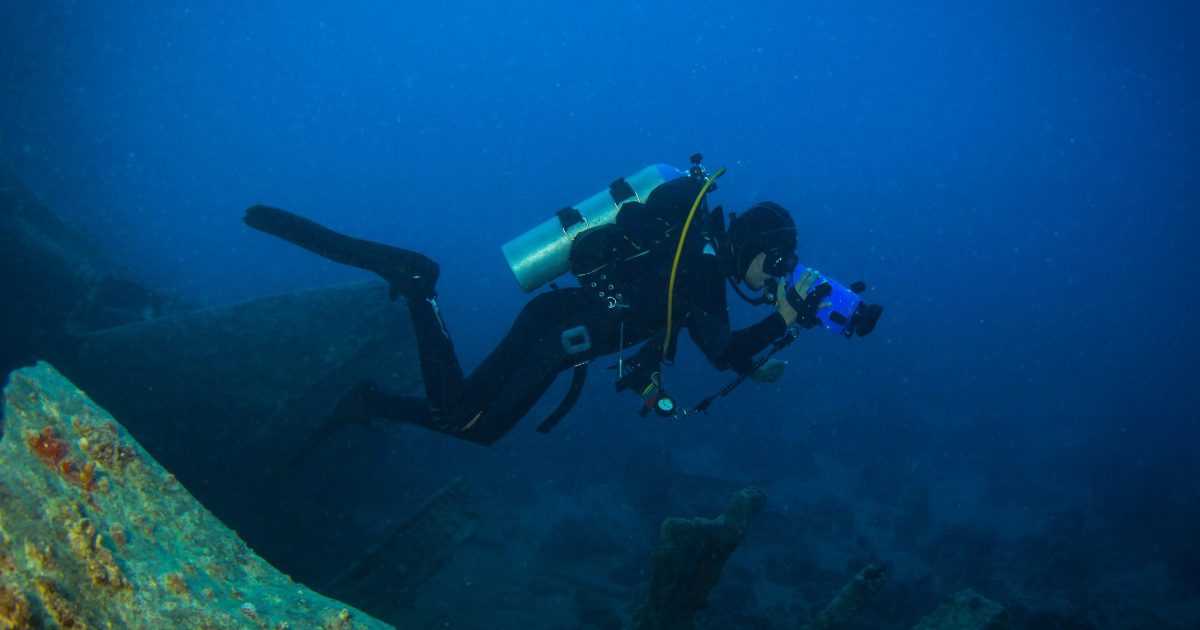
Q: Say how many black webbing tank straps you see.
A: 2